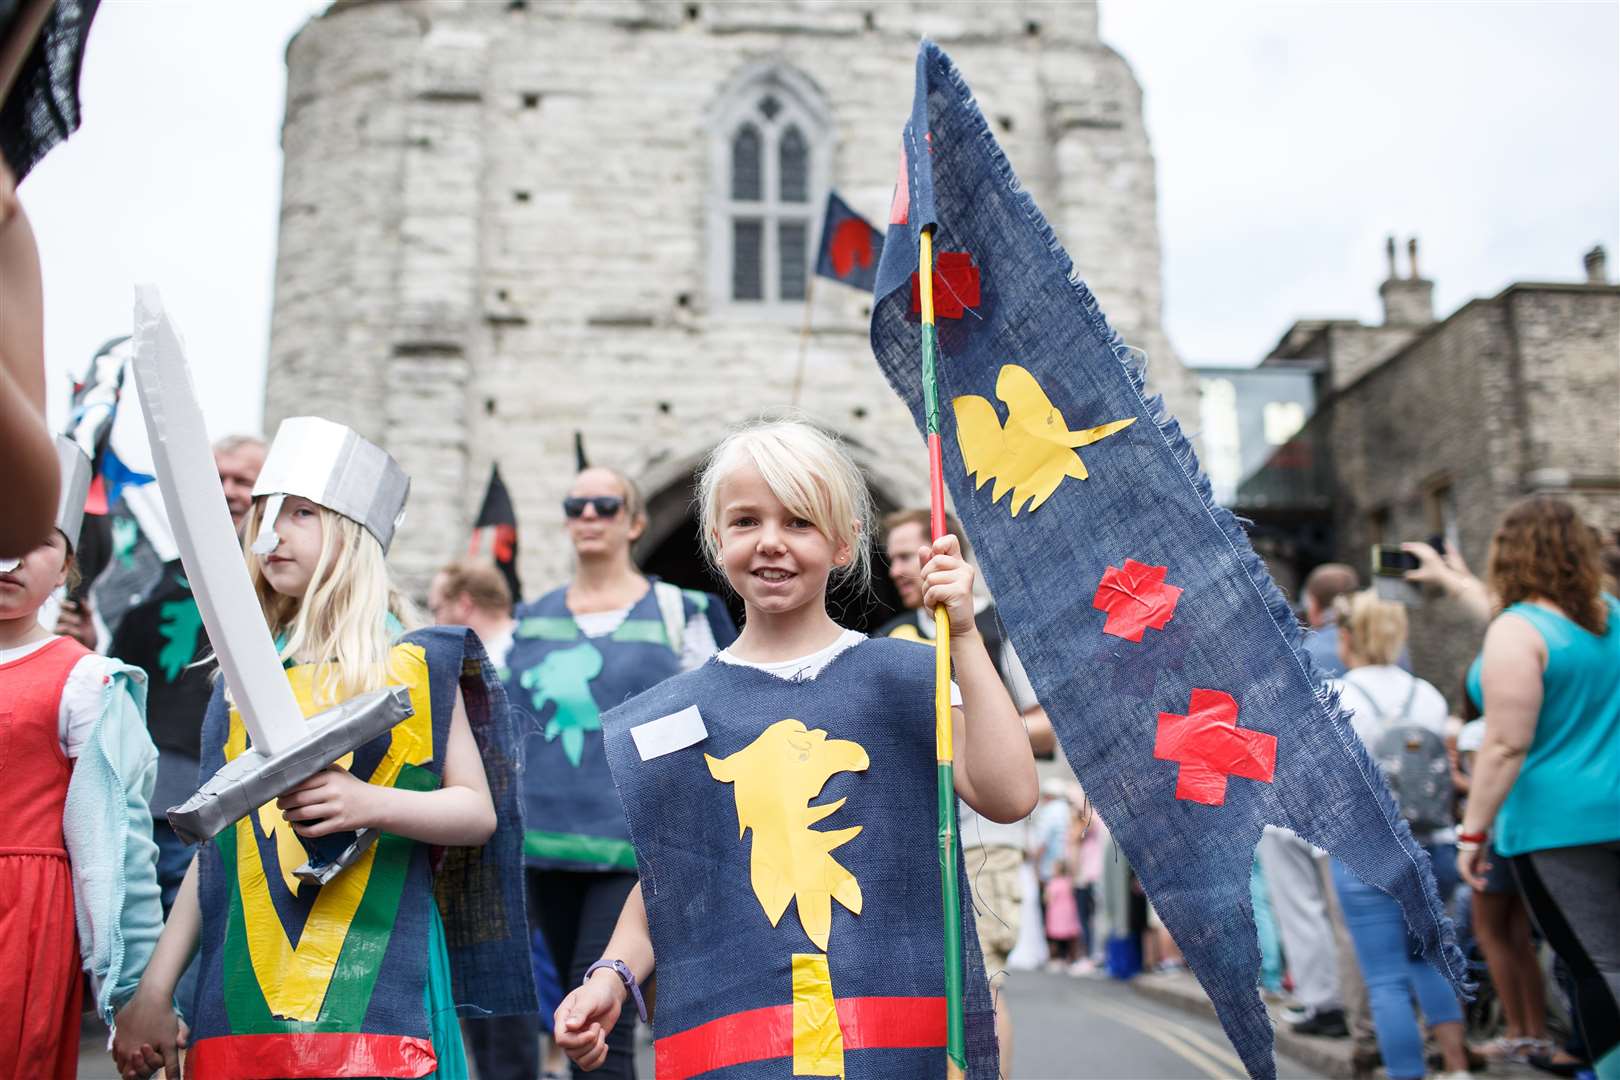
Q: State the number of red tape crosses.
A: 3